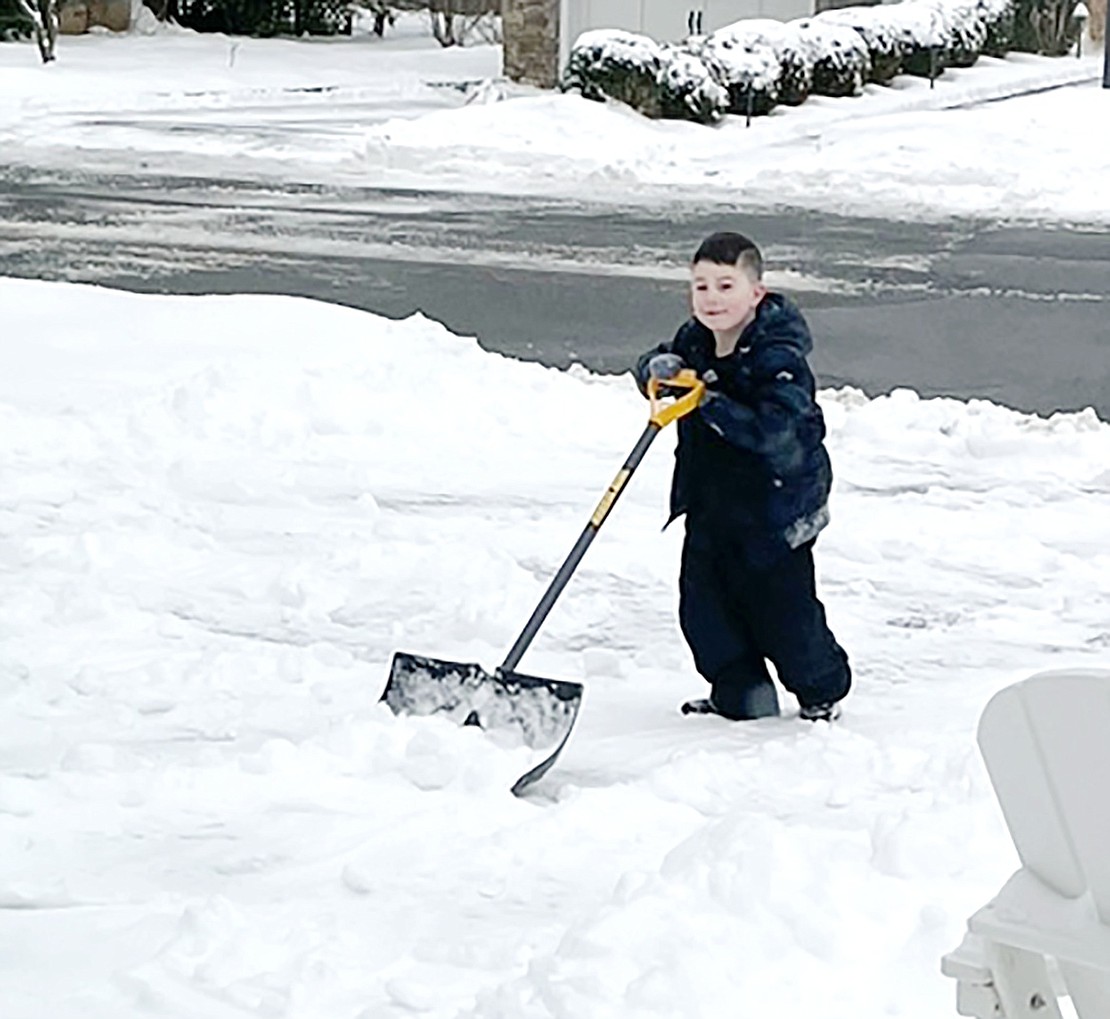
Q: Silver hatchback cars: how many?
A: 0